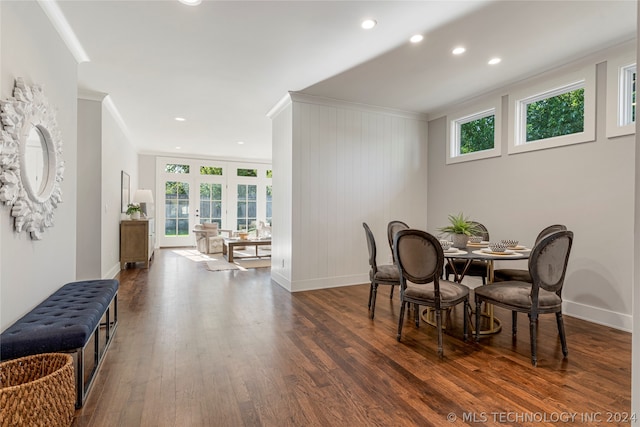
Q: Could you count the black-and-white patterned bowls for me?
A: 4